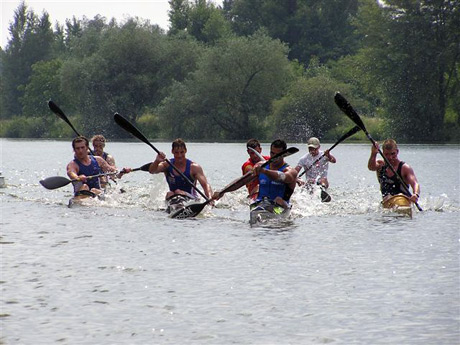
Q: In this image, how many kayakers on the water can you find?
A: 7